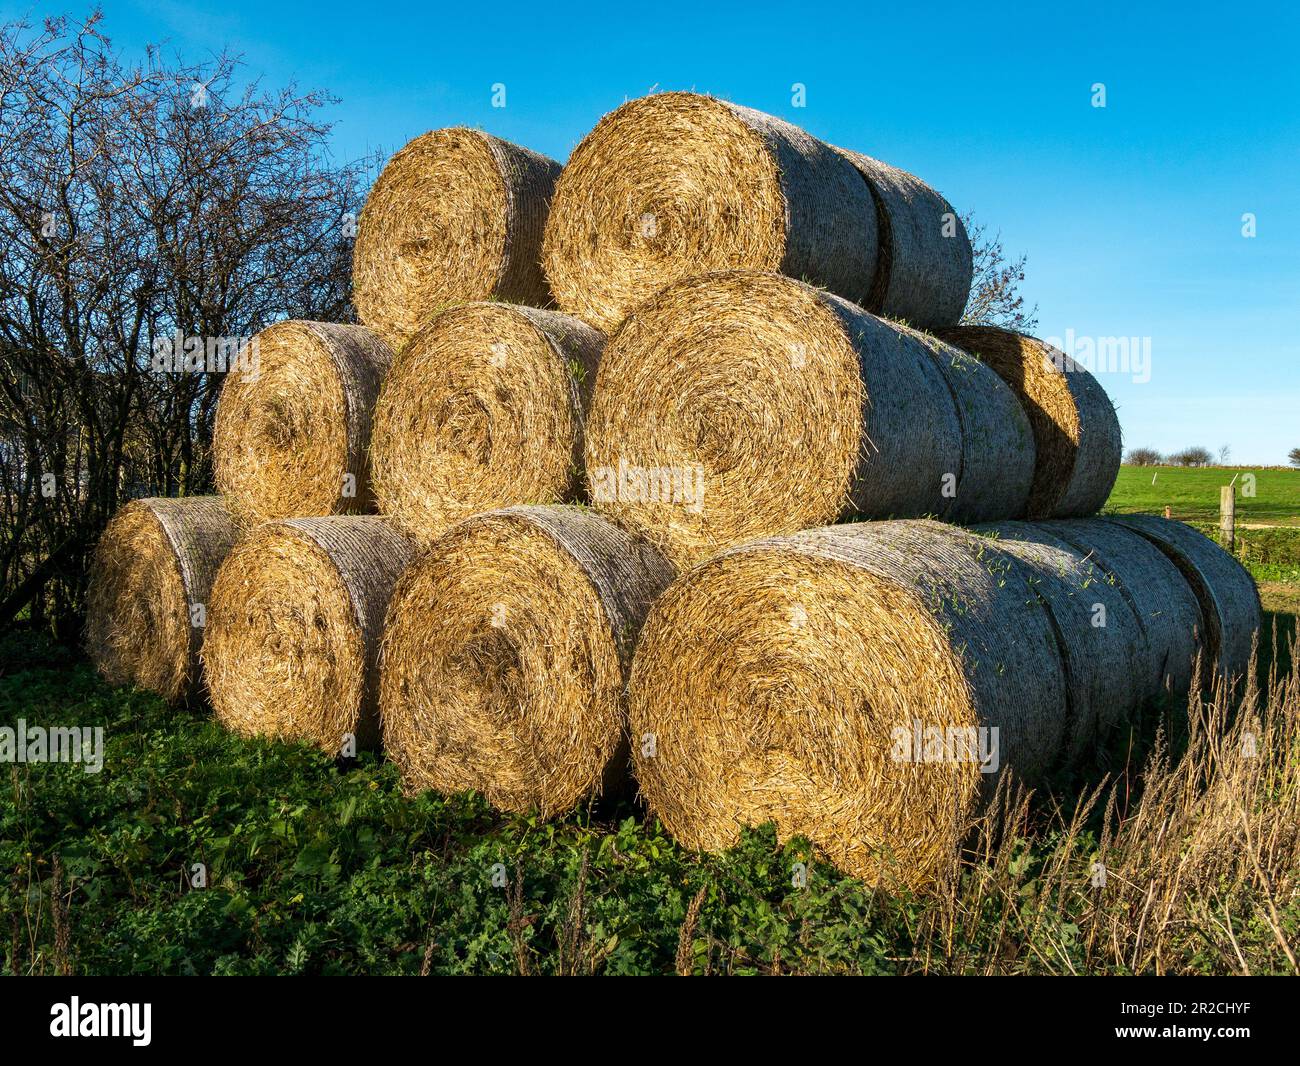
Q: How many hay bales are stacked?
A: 15